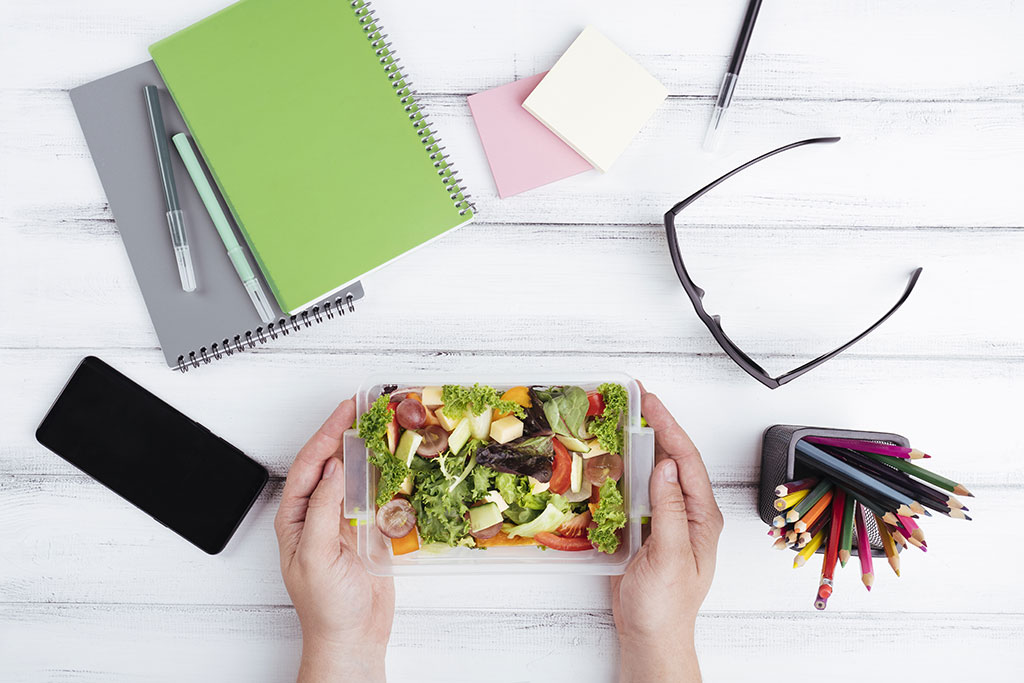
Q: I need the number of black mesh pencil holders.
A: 1